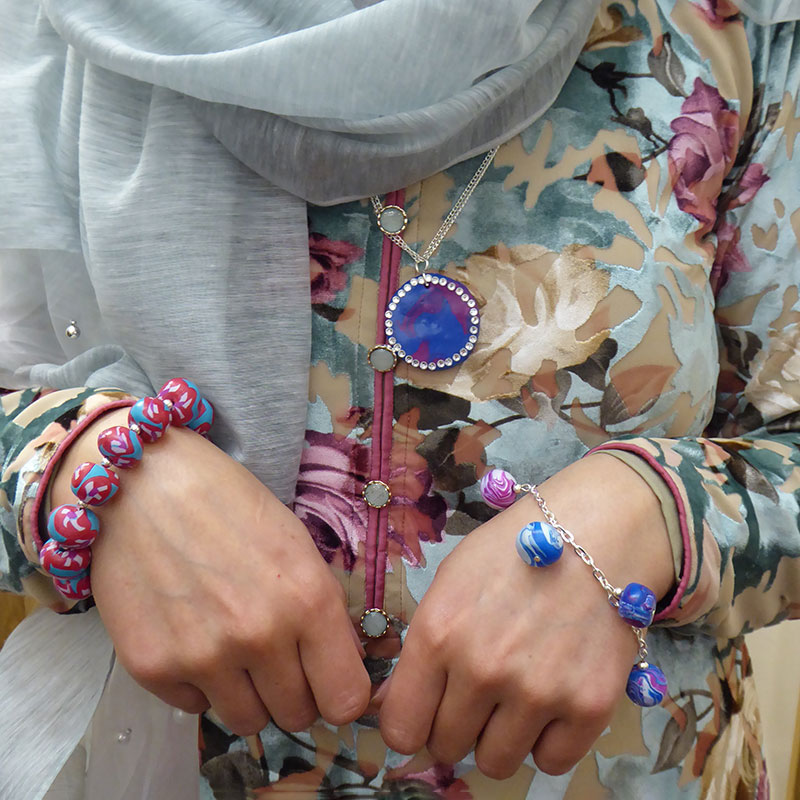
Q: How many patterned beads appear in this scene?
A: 12